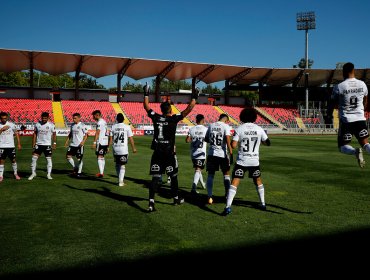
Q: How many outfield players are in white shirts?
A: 9